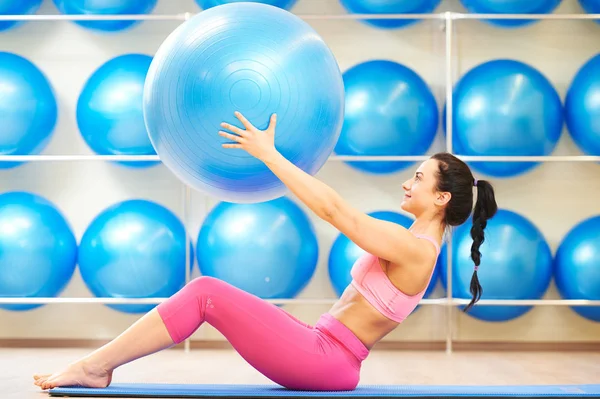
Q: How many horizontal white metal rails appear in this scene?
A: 3